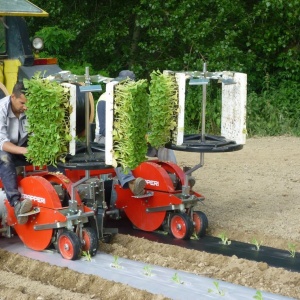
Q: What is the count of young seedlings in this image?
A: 10